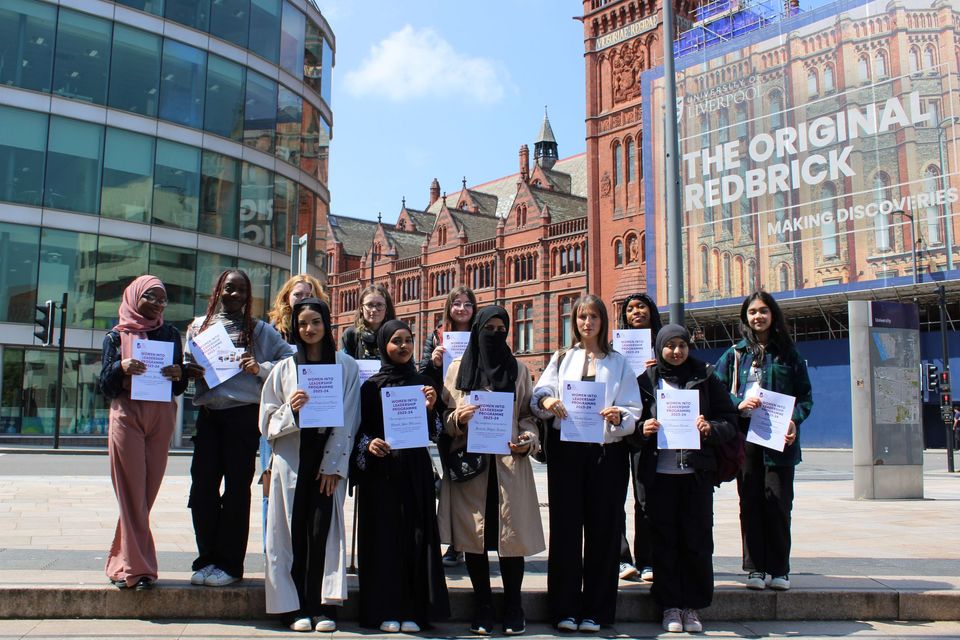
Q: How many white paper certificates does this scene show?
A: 11